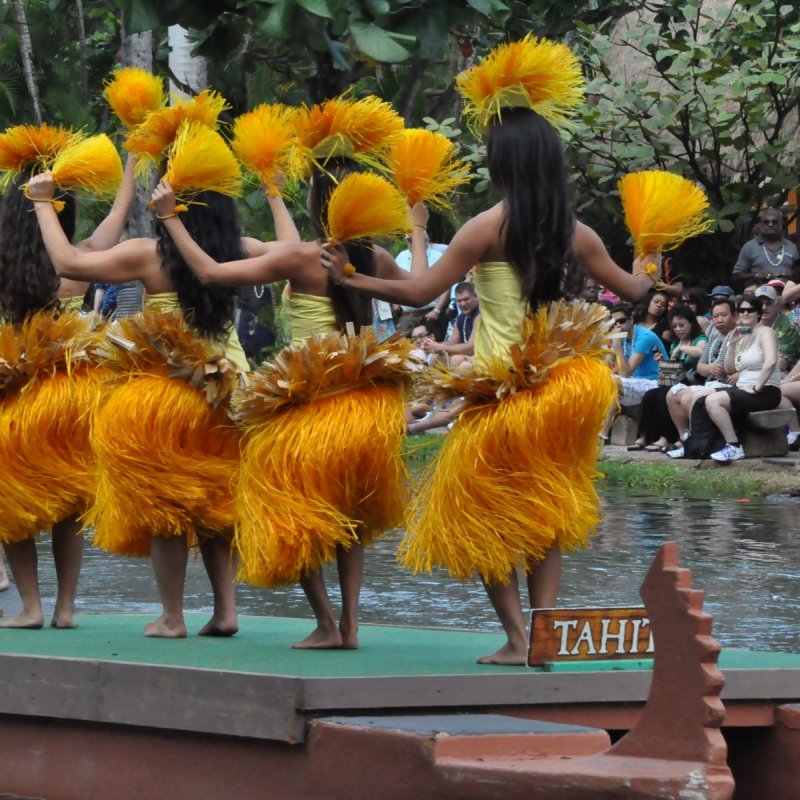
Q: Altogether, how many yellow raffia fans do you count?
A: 7